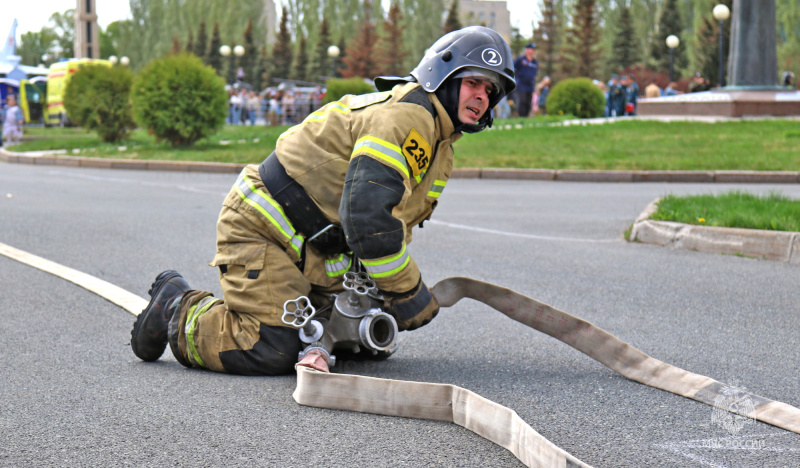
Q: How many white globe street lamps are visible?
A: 7